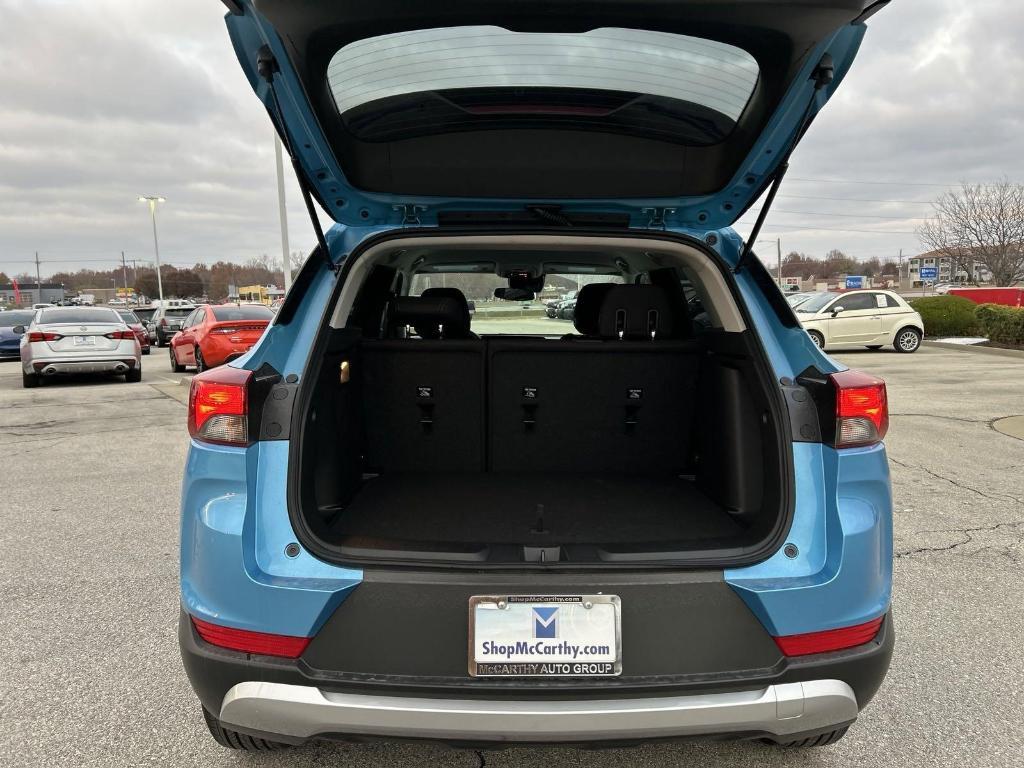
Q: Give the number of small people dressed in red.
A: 0